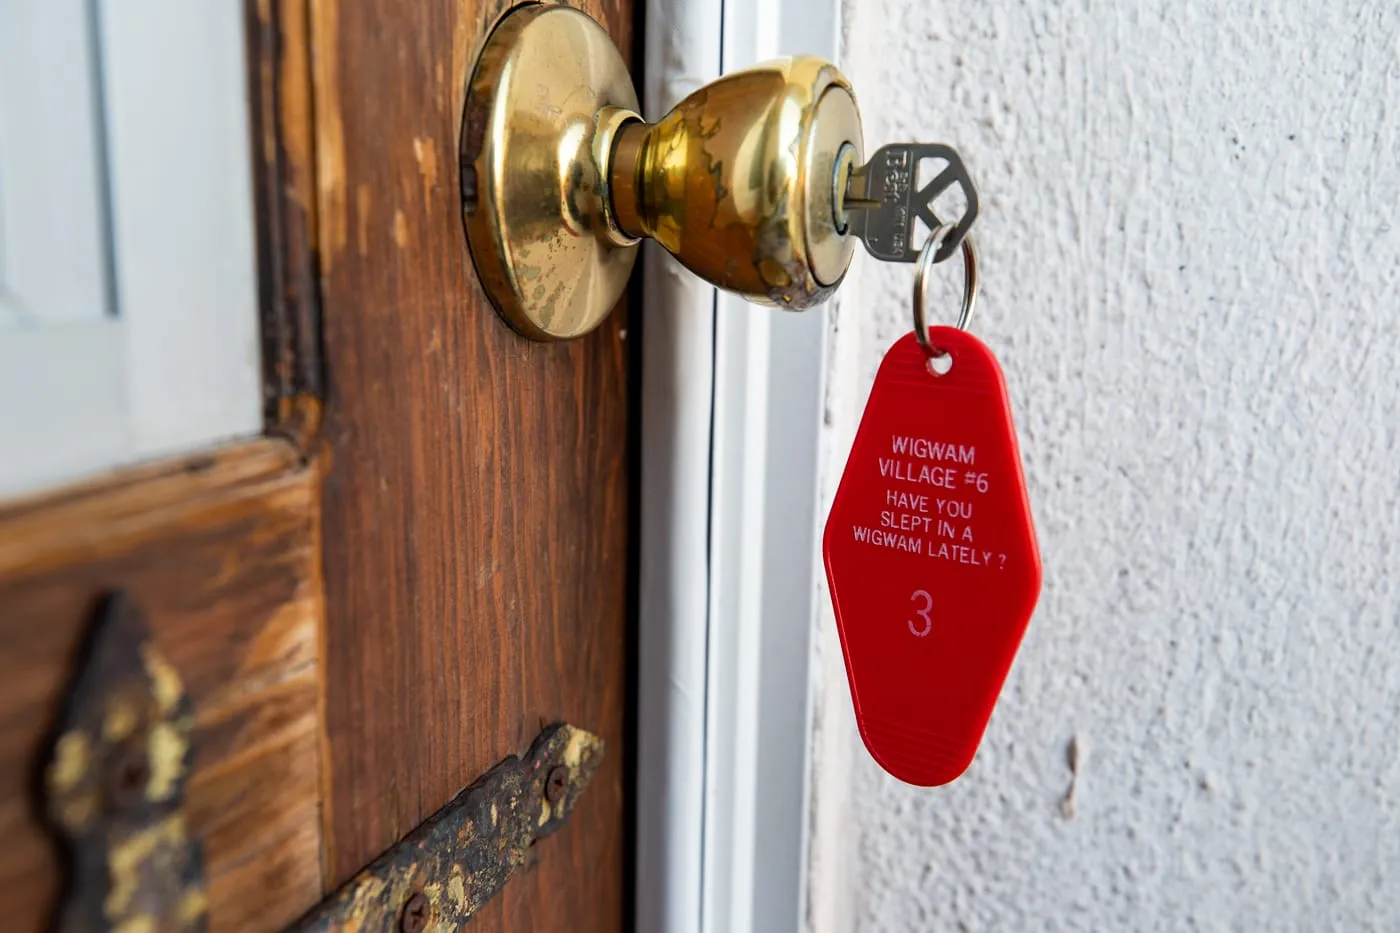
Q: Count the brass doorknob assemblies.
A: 1